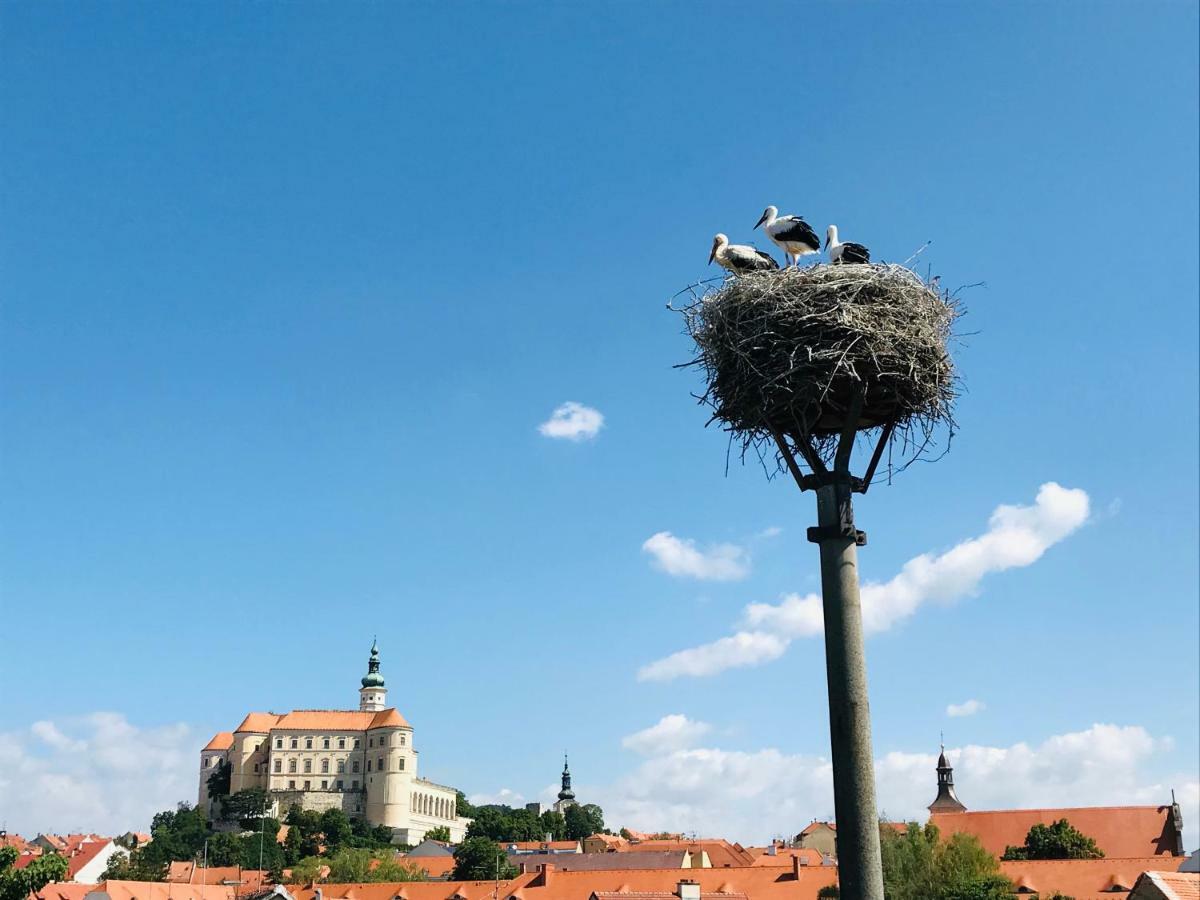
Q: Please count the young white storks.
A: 3